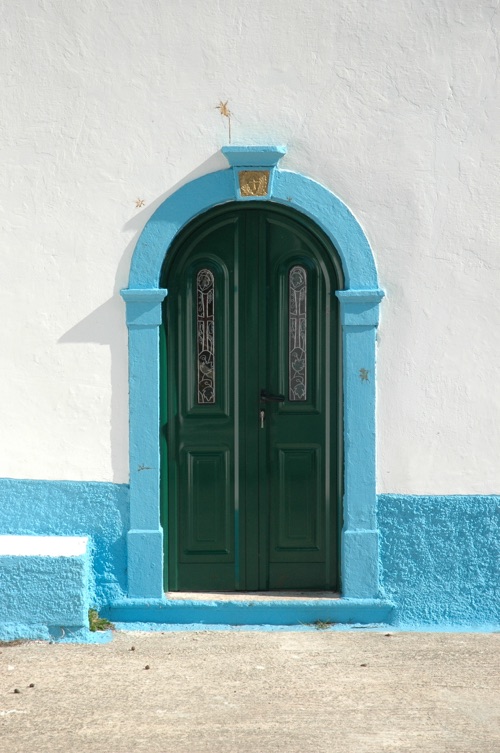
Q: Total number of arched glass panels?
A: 2